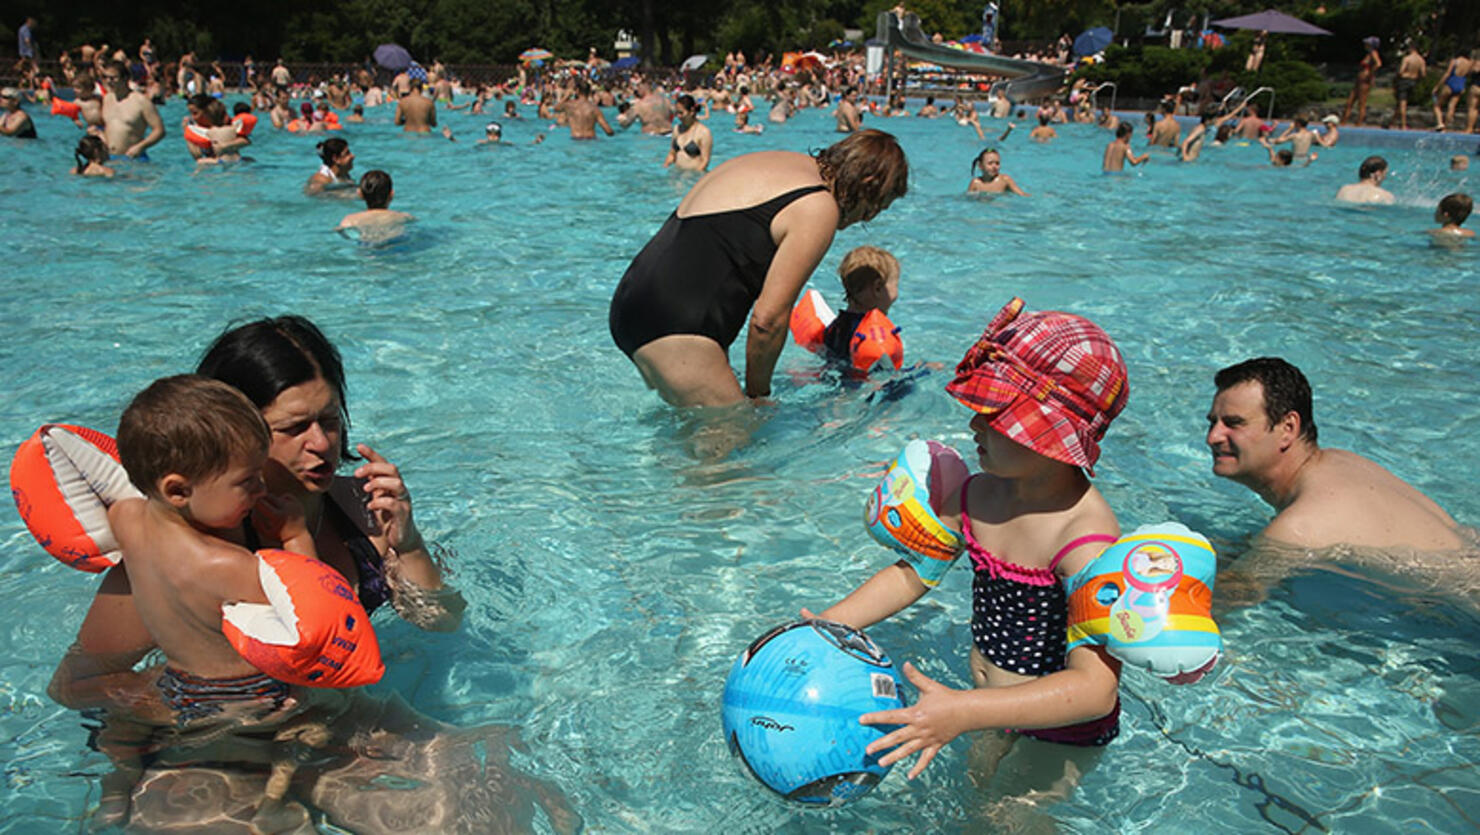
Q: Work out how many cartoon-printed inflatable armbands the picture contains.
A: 2